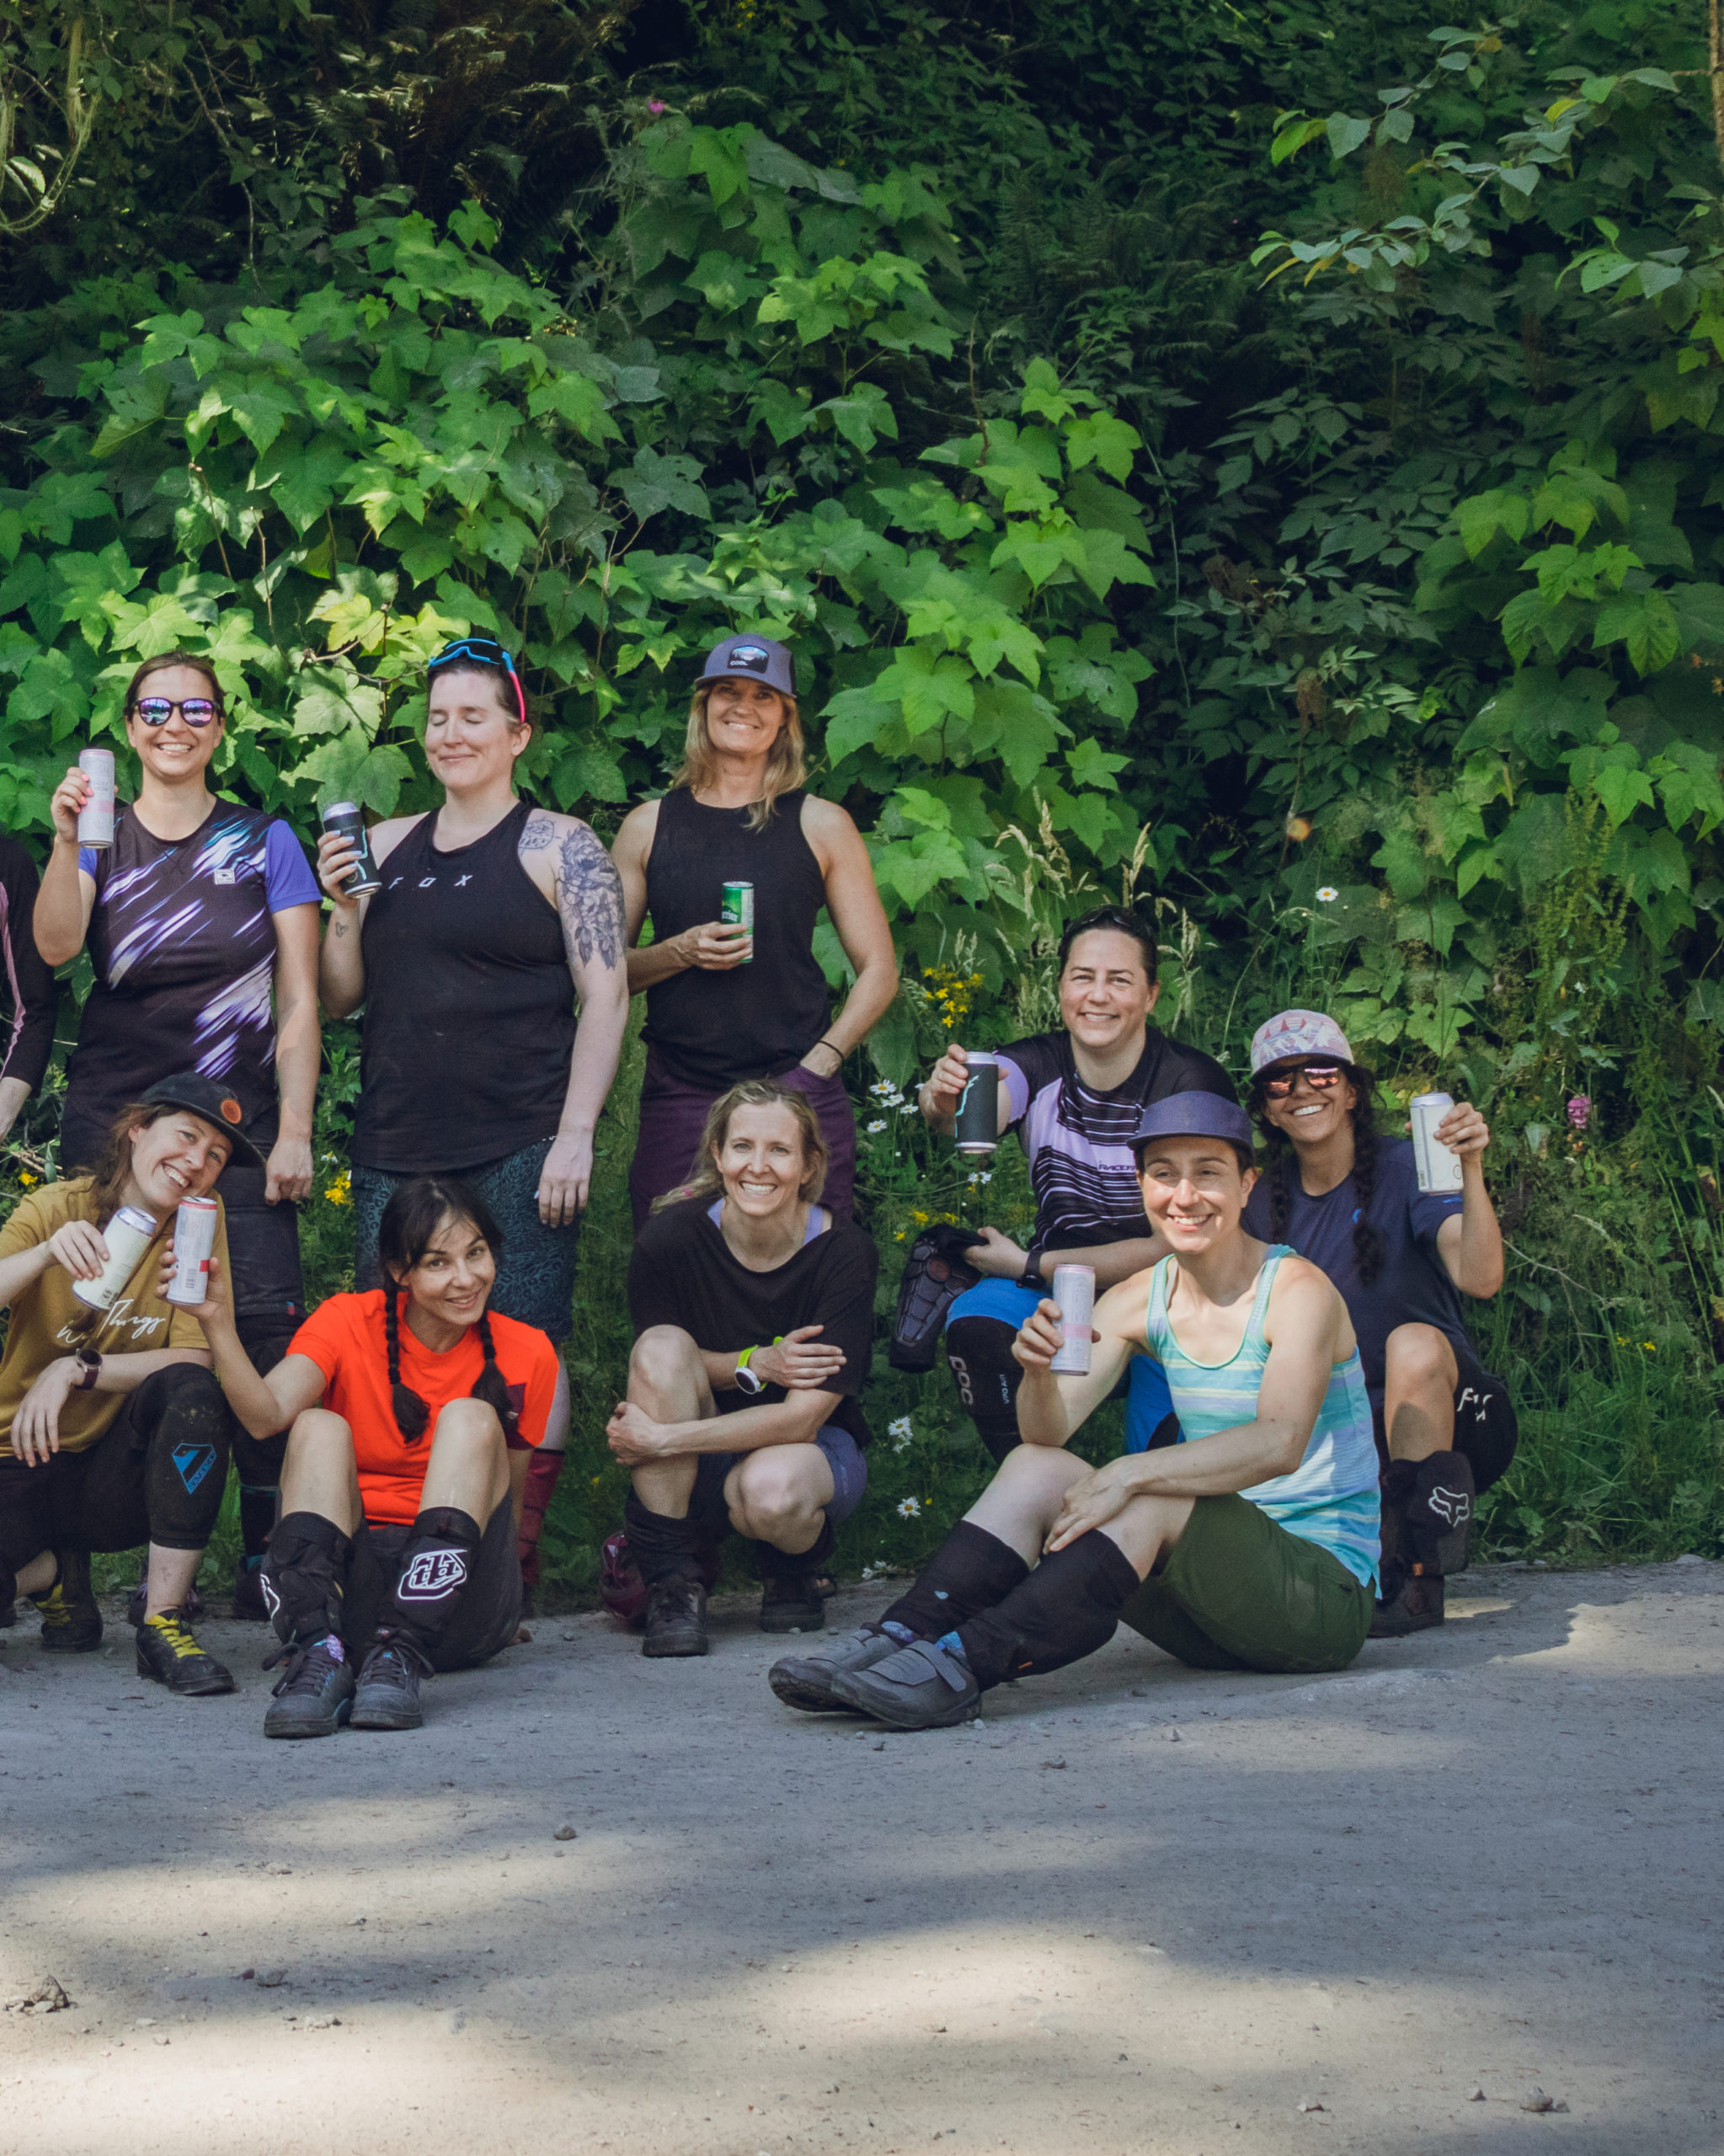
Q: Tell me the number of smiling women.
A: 9